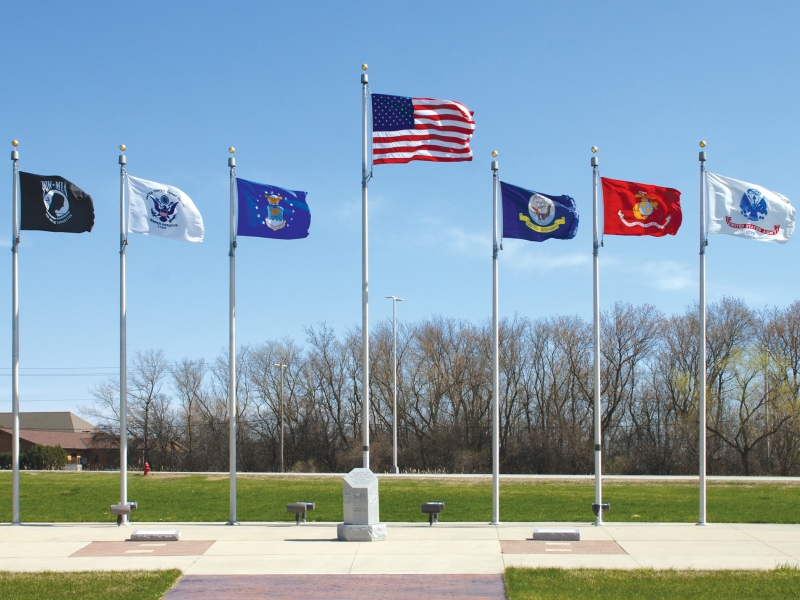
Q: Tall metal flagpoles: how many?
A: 7